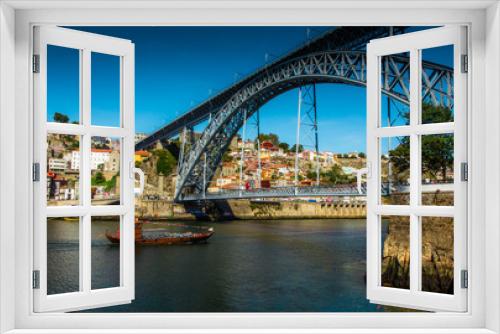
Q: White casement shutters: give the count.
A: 2